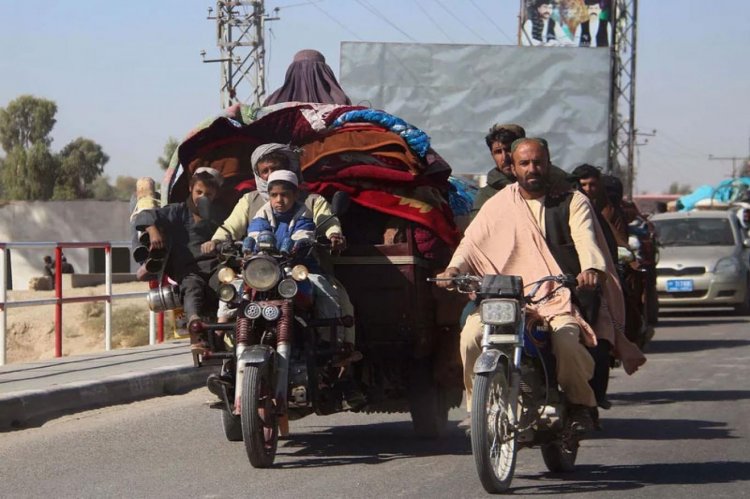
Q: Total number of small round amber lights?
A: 2